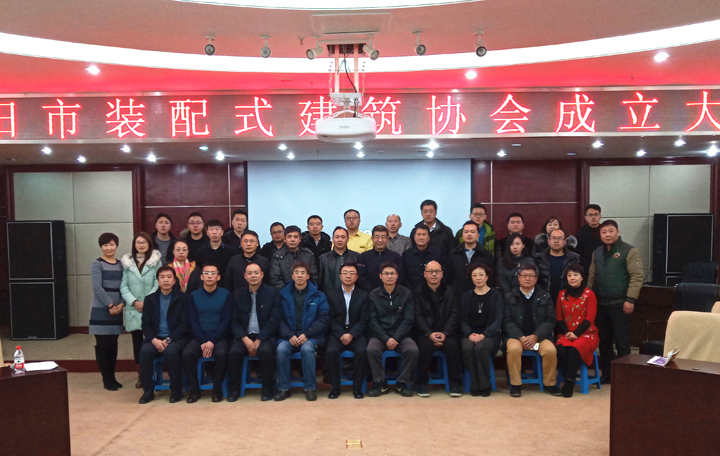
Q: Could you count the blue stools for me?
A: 10